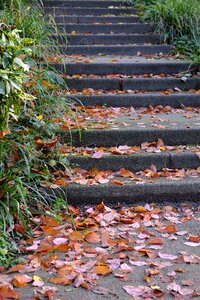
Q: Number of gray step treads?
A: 12